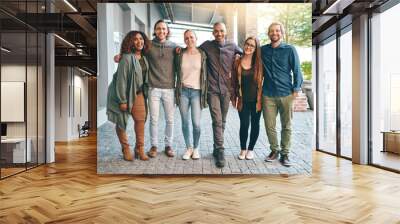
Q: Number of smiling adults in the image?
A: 6